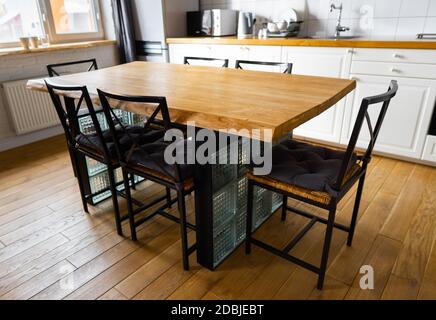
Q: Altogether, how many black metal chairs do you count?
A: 6